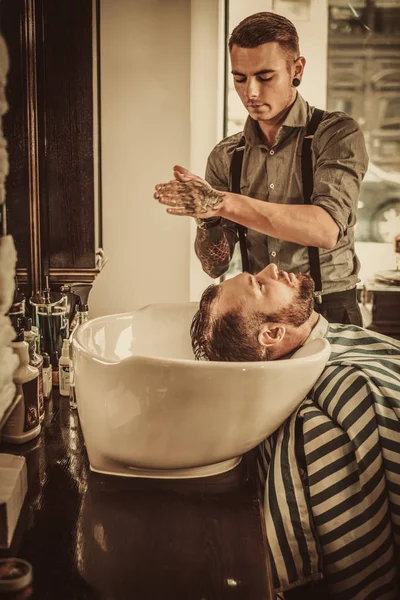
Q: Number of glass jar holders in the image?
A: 2